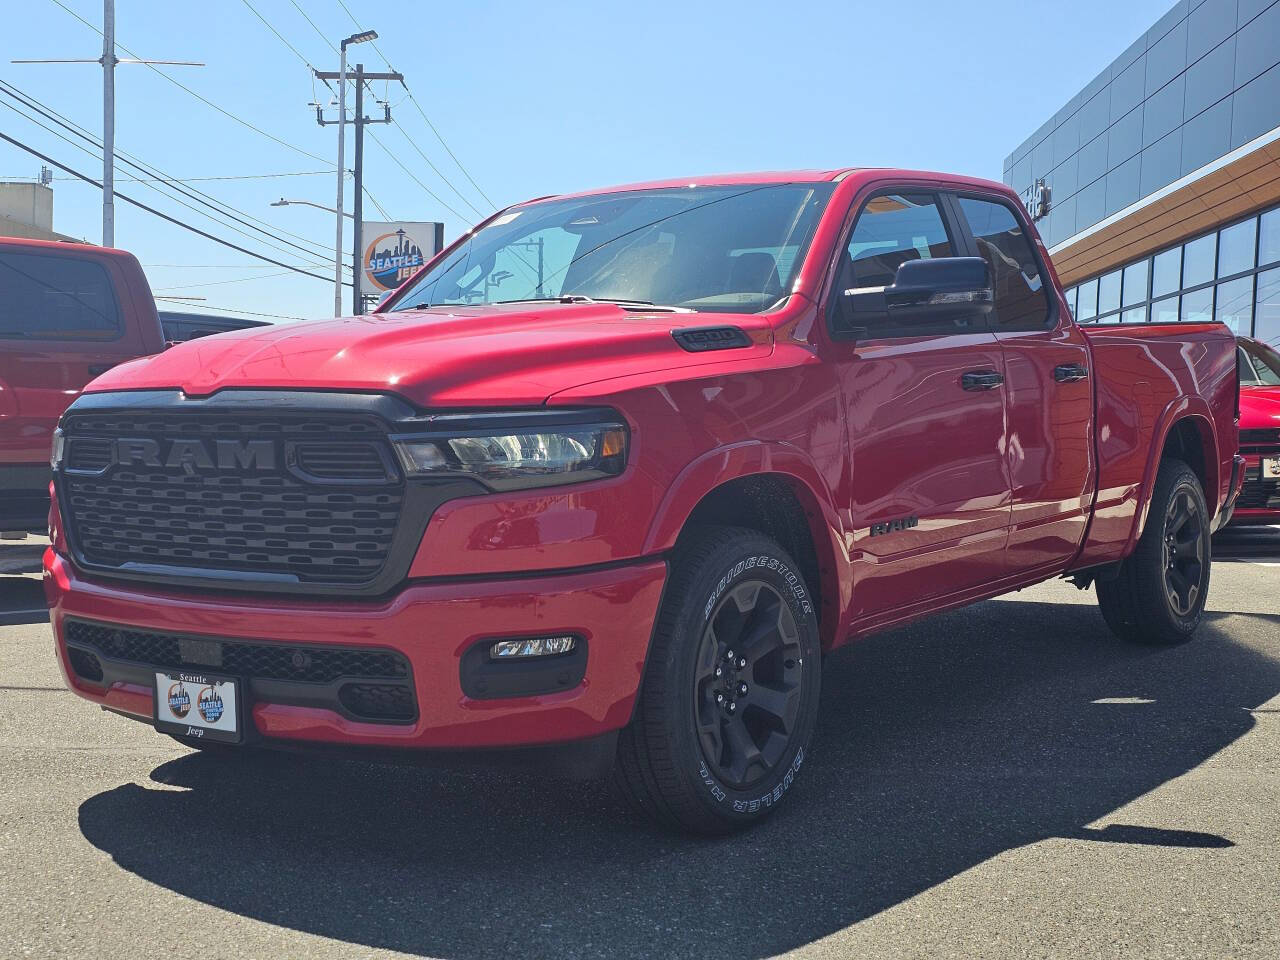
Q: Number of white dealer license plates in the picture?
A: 2